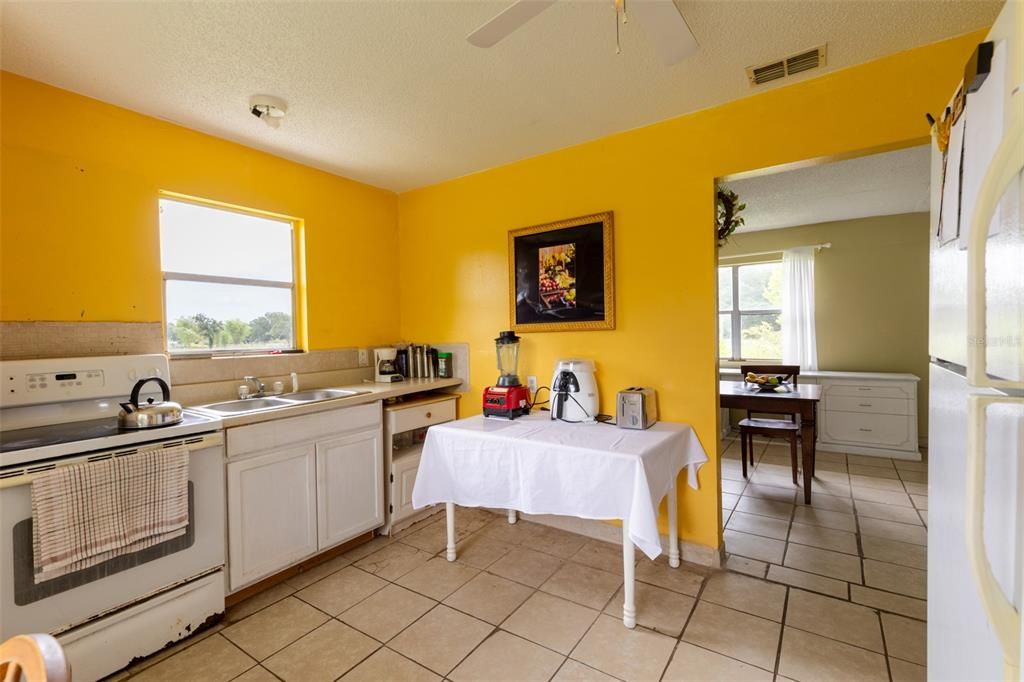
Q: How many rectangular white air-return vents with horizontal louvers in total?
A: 1